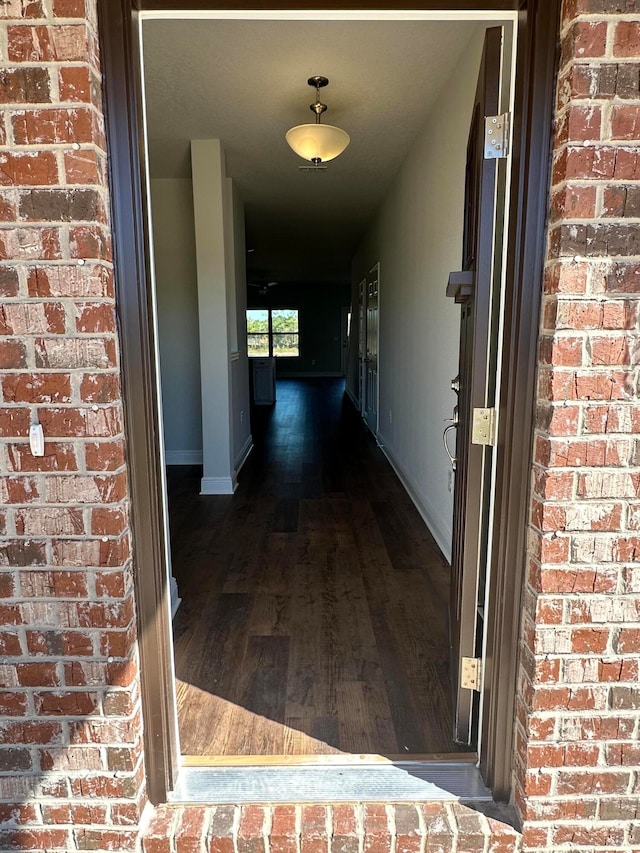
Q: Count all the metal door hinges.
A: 3